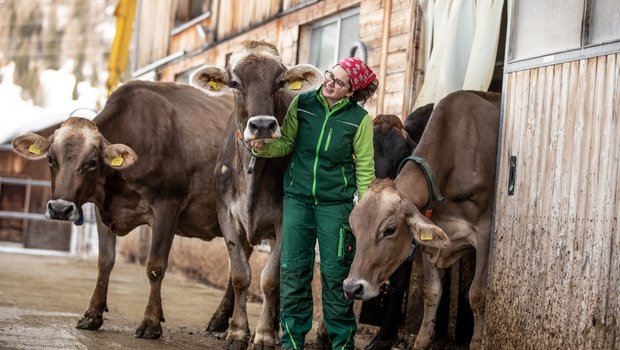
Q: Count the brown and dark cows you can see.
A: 4